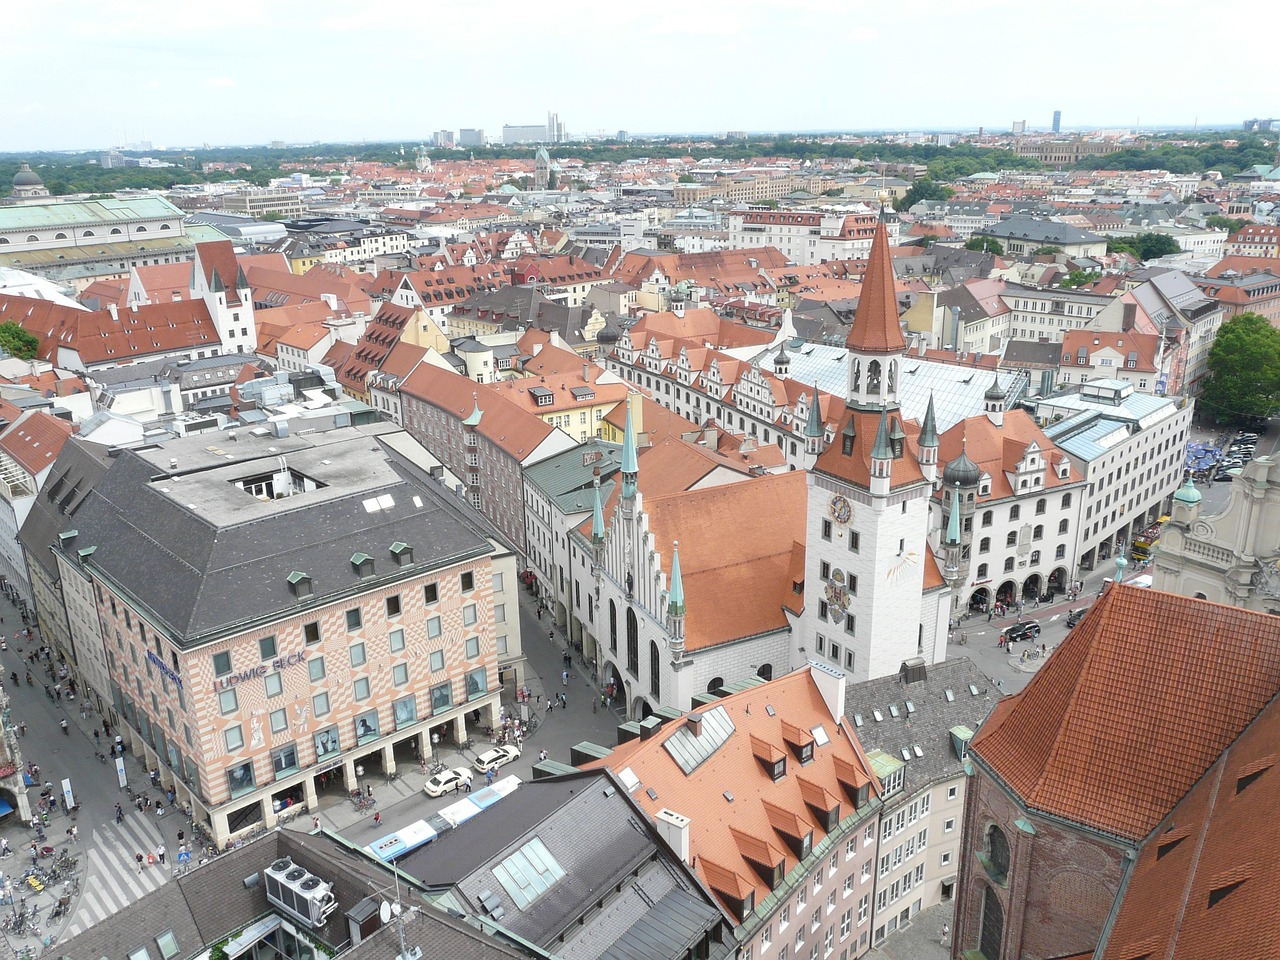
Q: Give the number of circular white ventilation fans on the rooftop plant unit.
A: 3